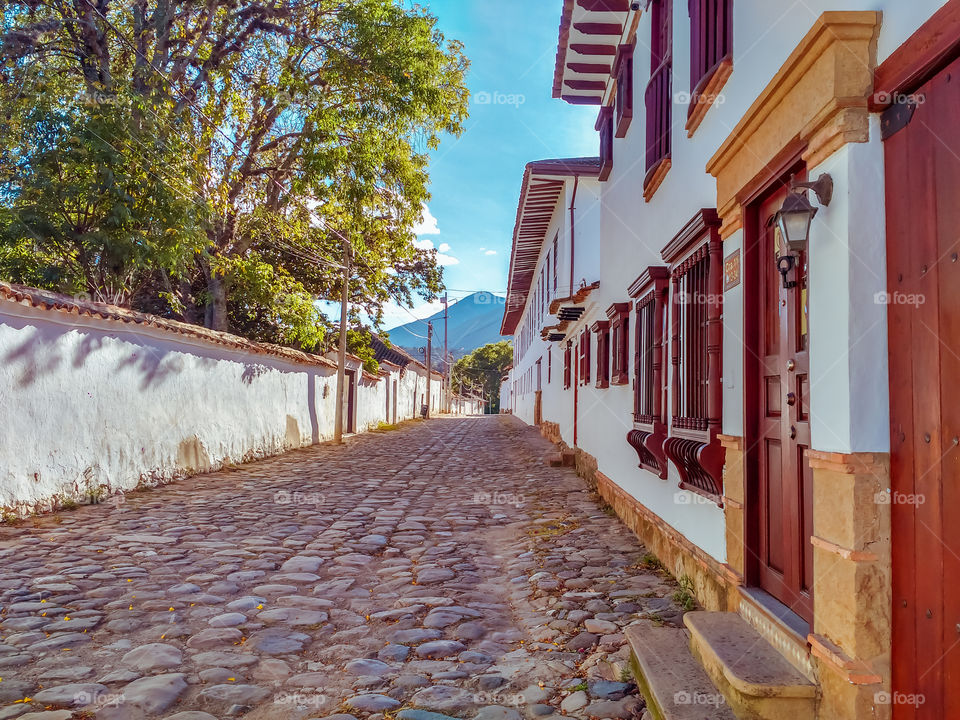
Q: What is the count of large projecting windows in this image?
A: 2